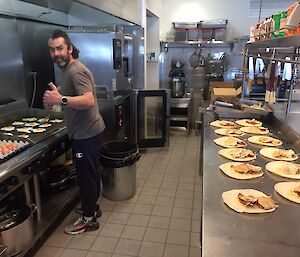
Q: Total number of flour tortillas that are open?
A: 12